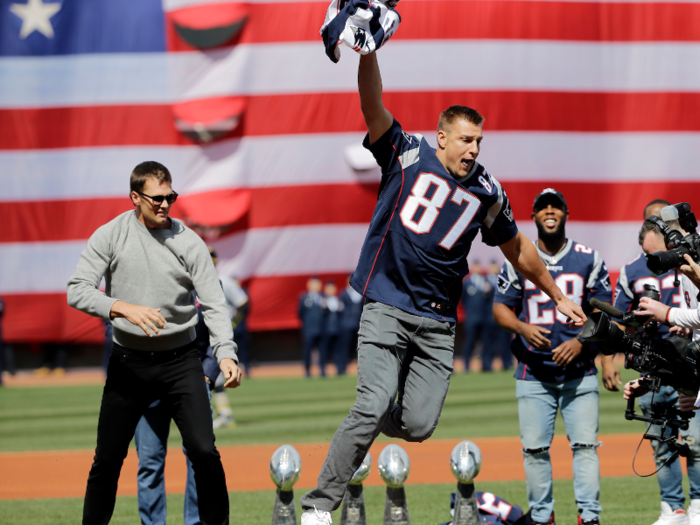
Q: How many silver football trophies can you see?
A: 4